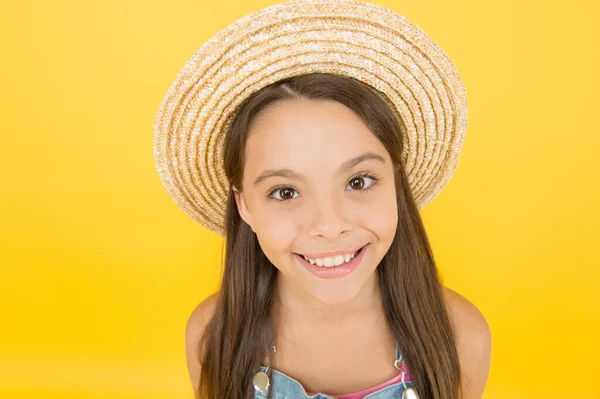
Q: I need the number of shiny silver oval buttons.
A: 2